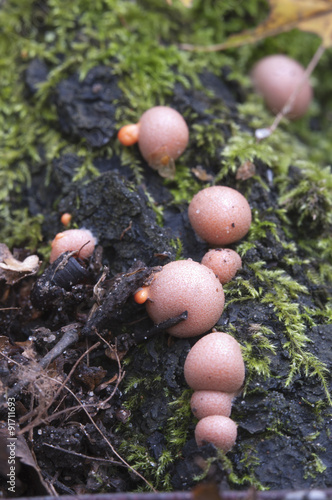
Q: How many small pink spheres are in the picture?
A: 9